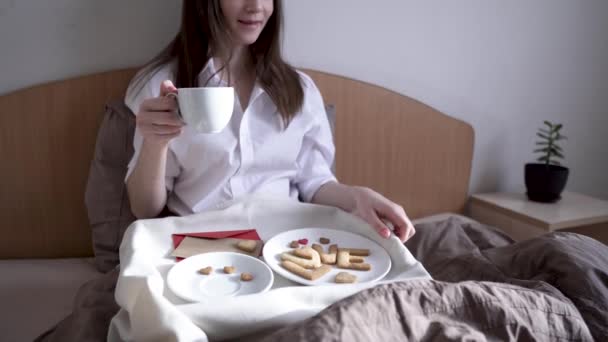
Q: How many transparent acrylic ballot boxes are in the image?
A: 0